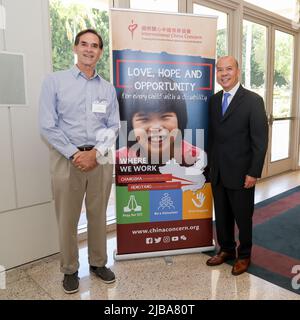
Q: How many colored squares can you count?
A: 3